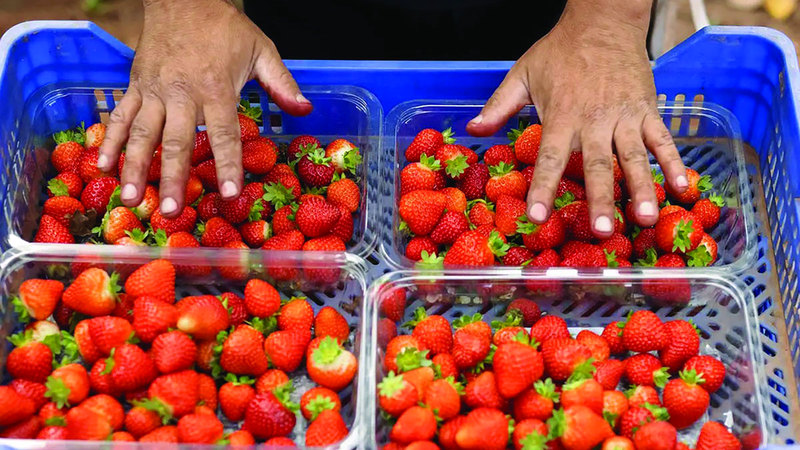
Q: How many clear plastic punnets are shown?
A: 4